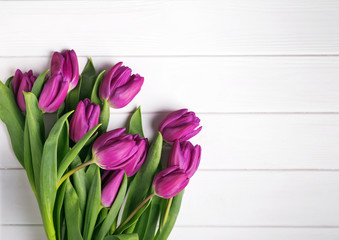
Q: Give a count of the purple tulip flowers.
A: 11